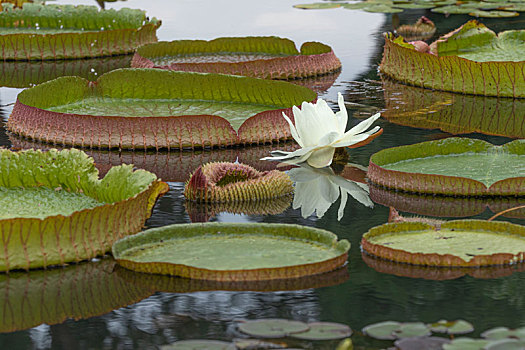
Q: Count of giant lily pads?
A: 8